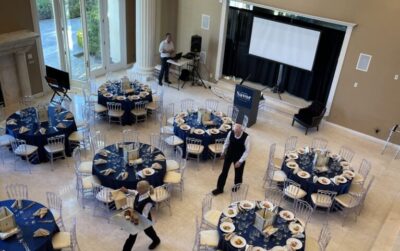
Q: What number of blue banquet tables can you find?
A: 7